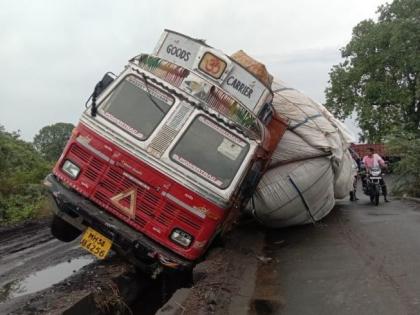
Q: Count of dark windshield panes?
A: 2